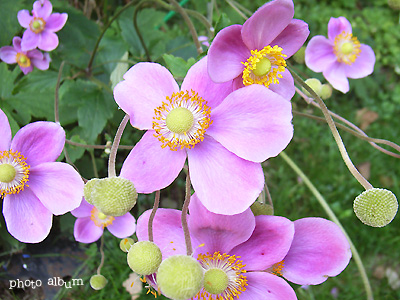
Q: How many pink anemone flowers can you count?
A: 9